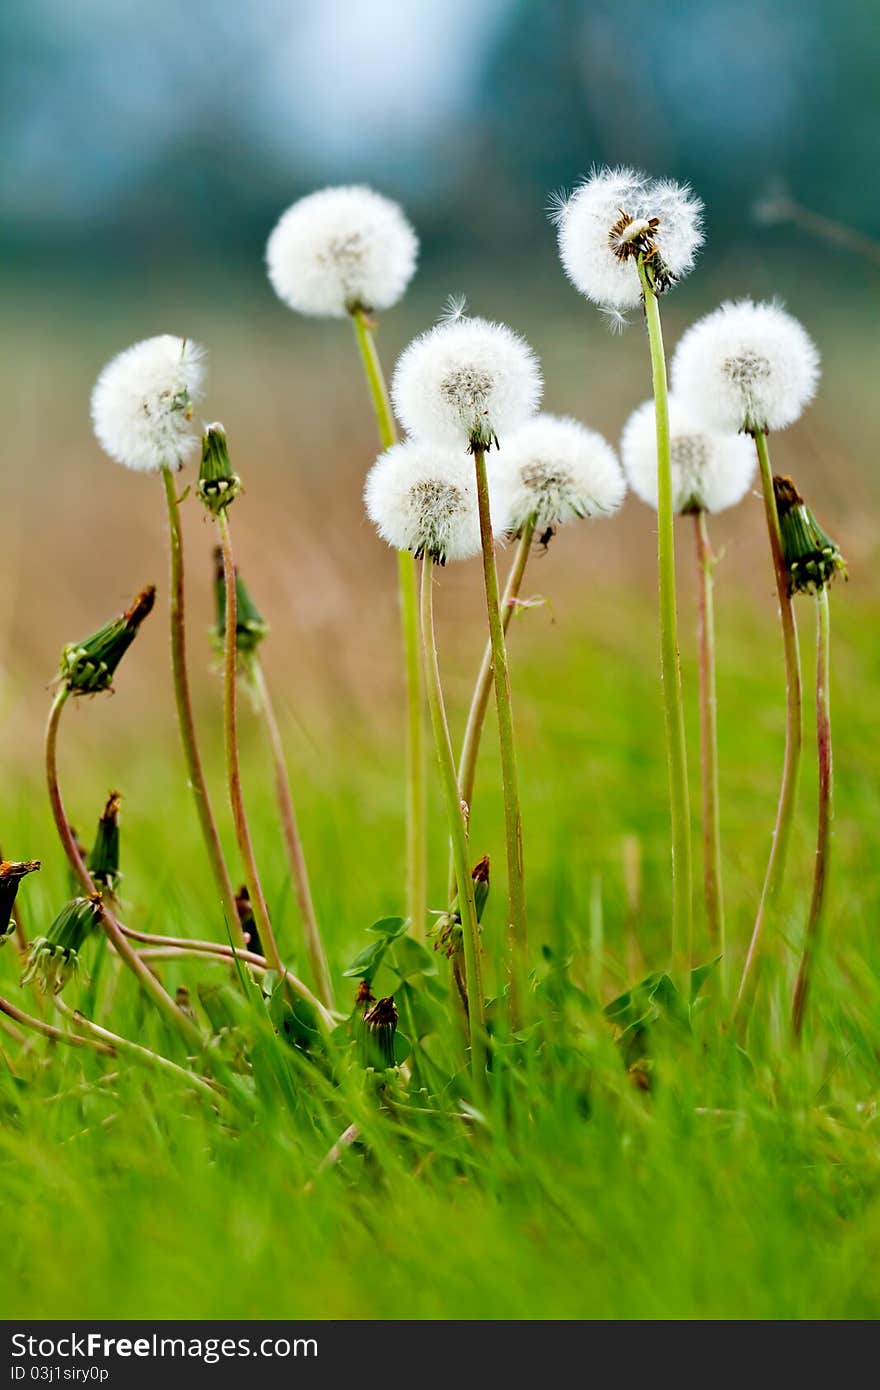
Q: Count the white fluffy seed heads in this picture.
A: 8